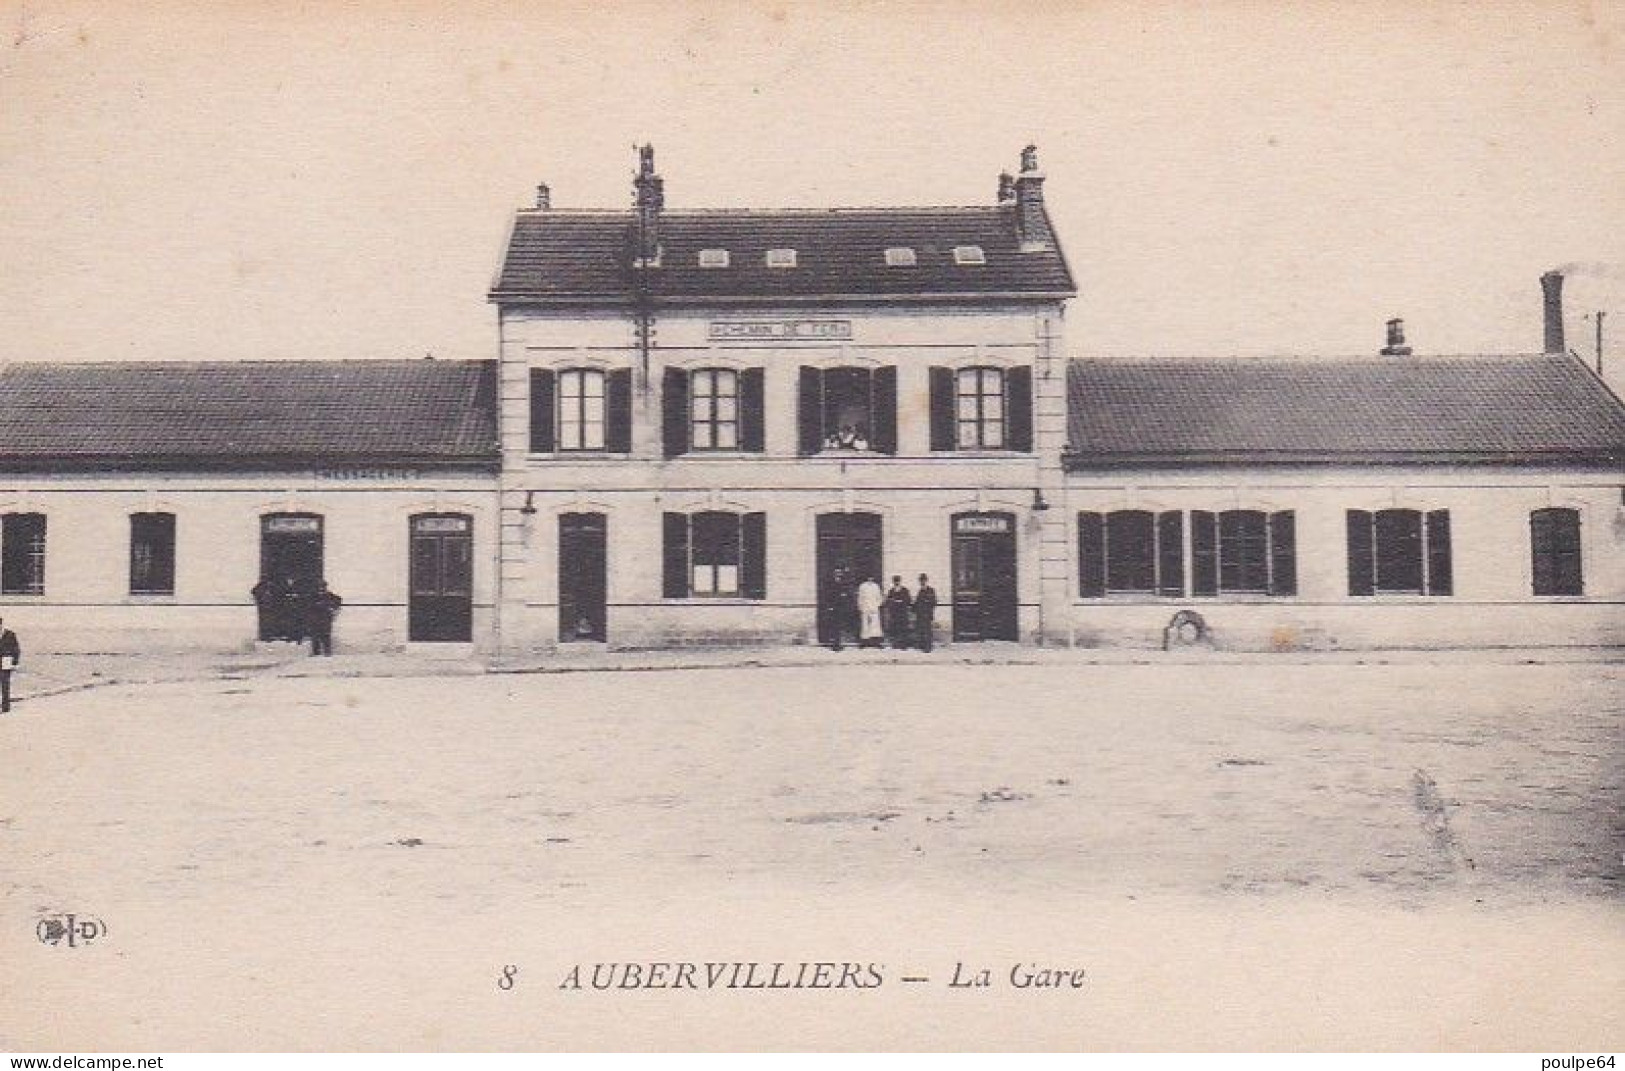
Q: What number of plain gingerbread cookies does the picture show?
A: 0